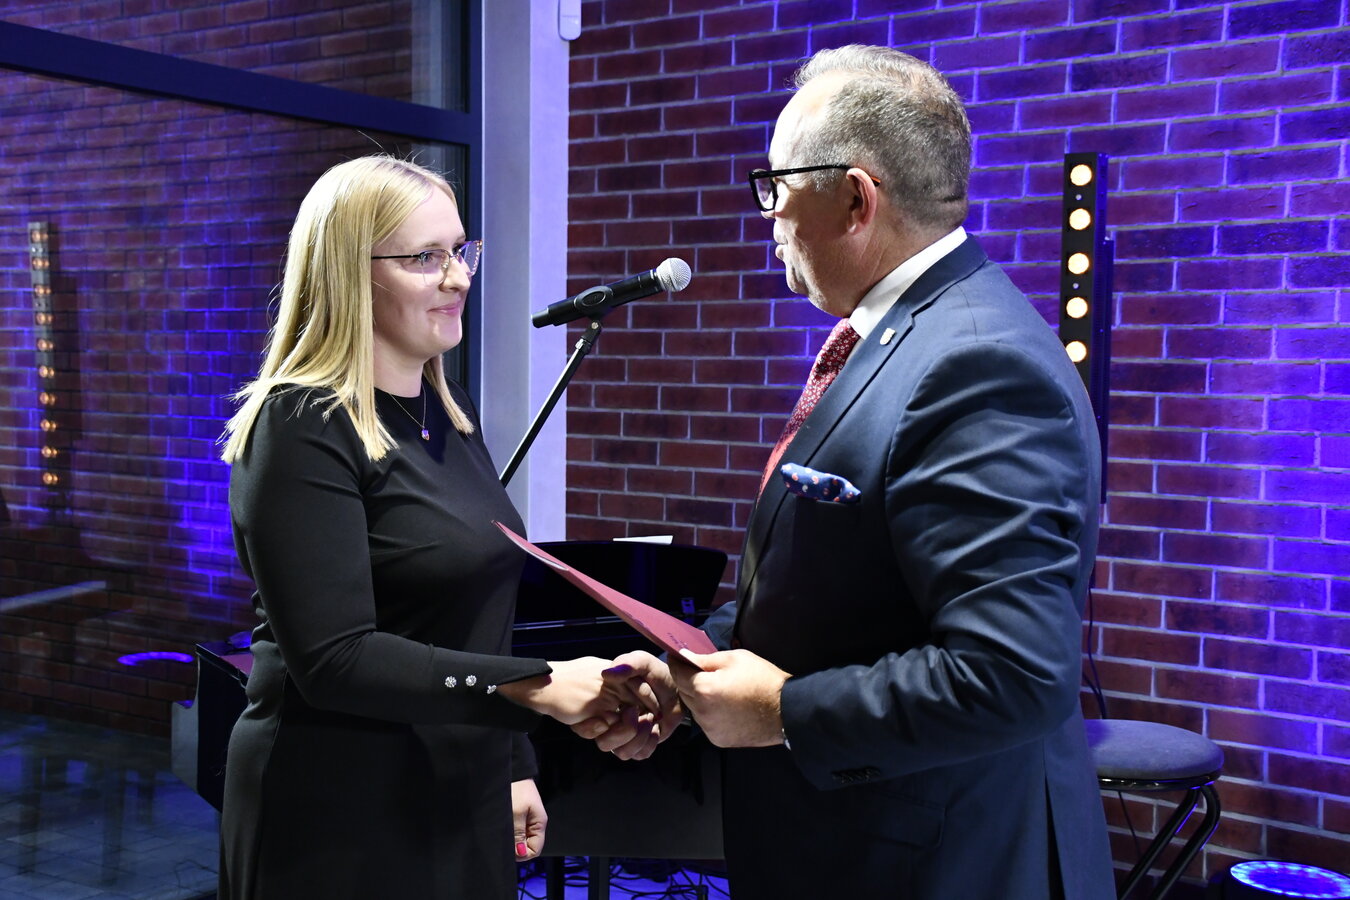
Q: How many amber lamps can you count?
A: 15